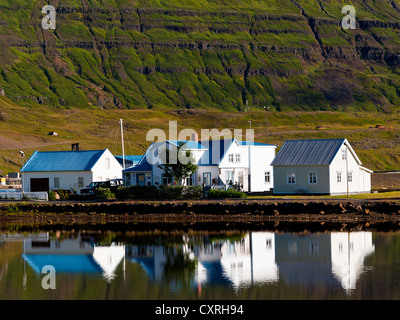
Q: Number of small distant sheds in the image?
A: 1